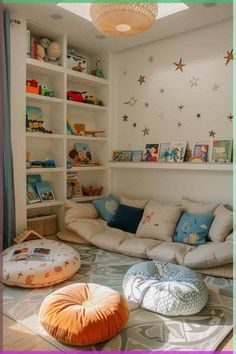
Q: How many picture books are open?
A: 1